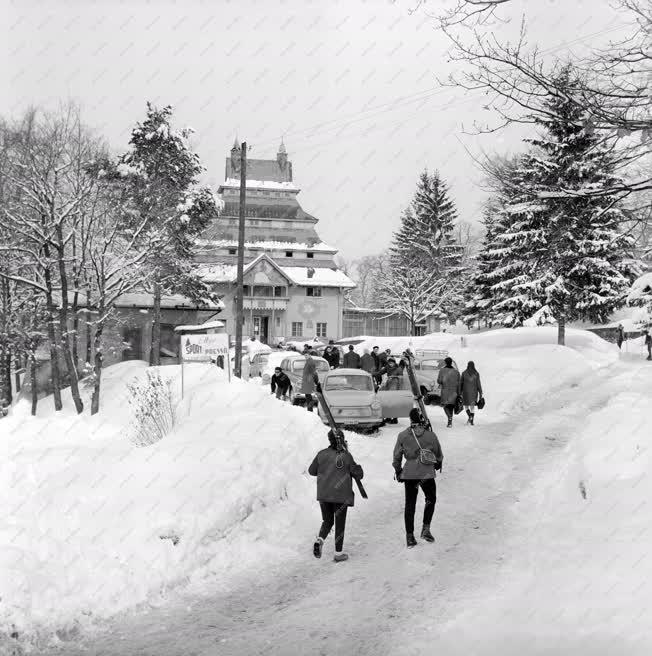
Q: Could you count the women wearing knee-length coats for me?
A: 2